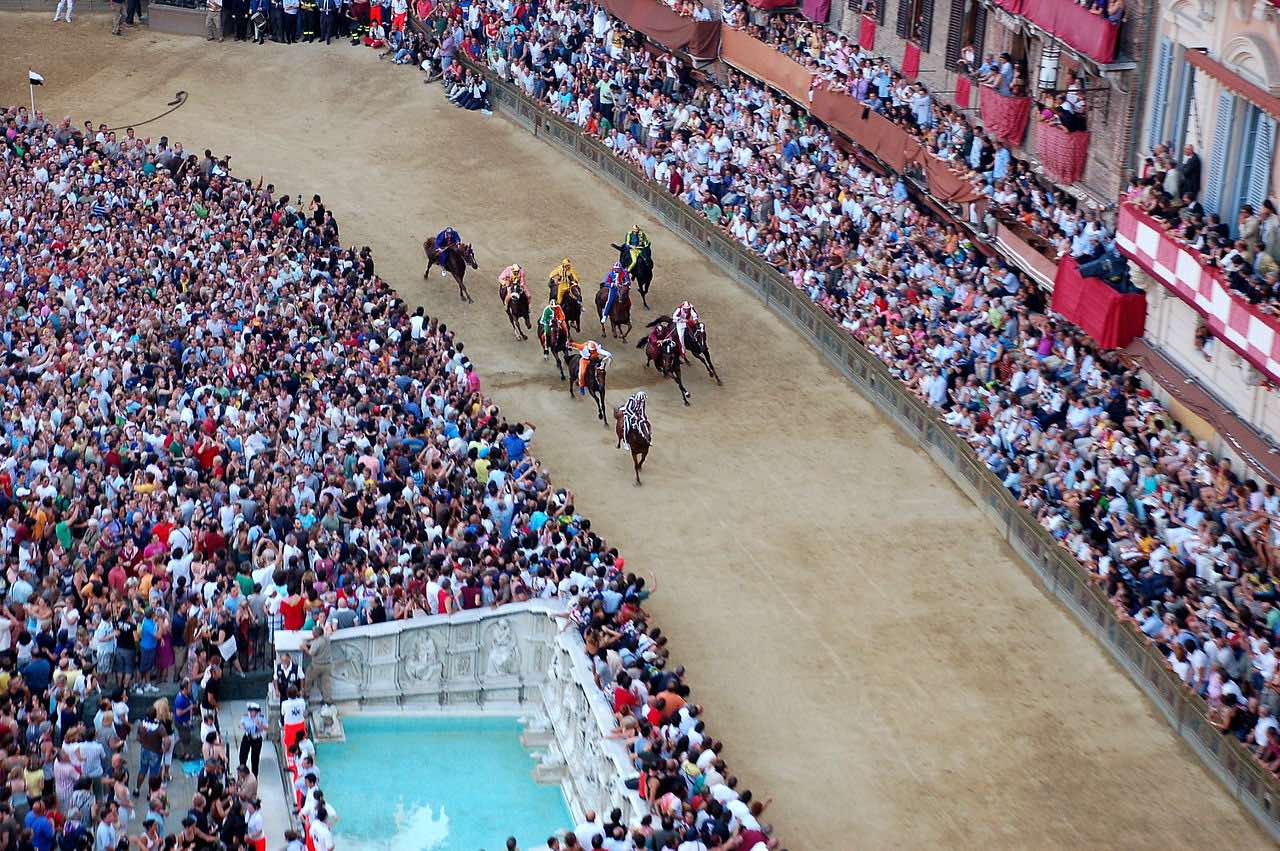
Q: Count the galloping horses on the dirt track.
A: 10